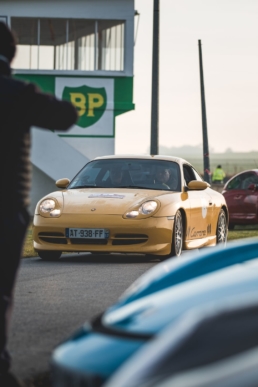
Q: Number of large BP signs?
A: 1